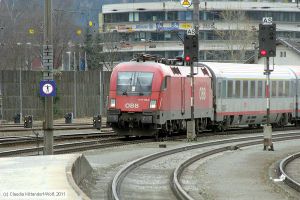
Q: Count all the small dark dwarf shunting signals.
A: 4